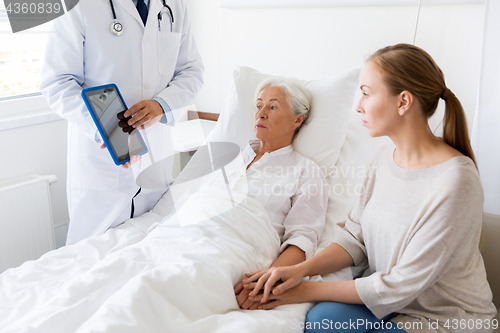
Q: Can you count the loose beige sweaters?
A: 1